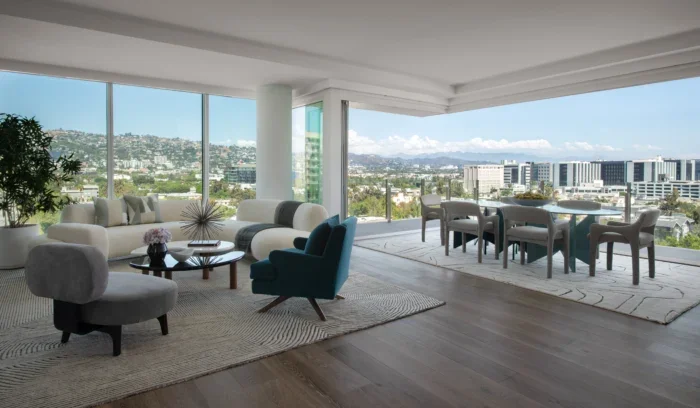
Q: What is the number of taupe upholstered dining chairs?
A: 6